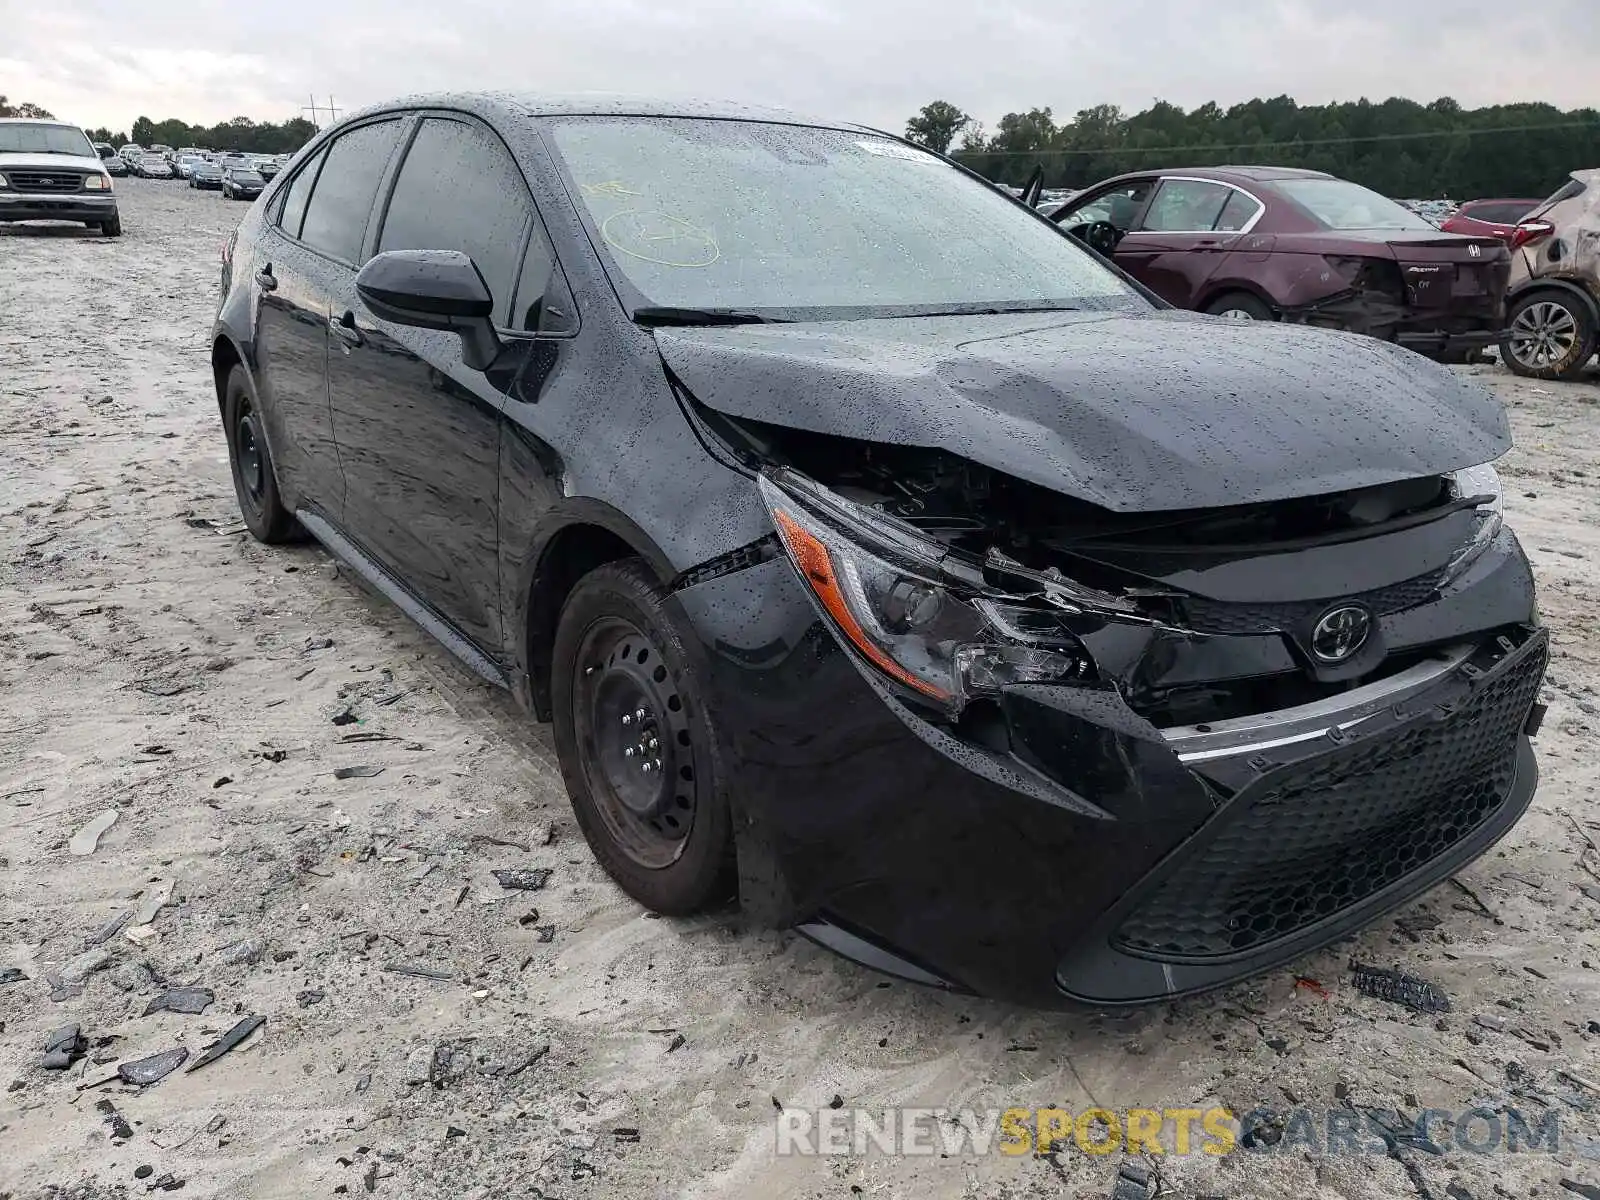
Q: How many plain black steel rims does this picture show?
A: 2